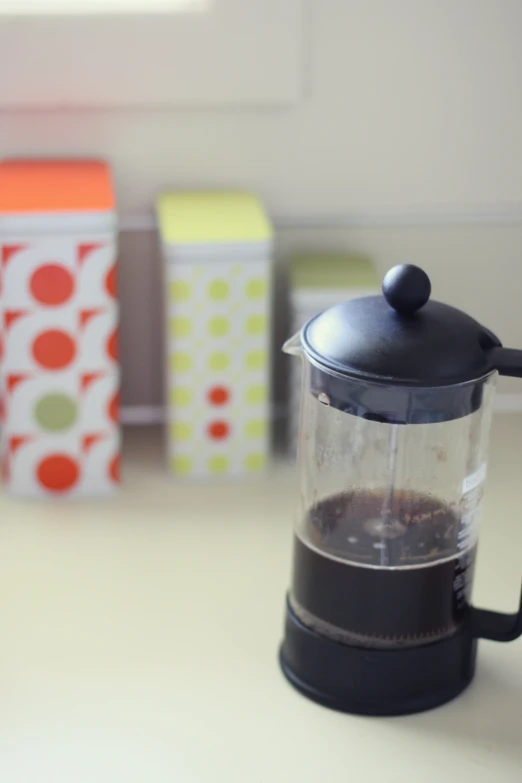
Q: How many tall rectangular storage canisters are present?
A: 3